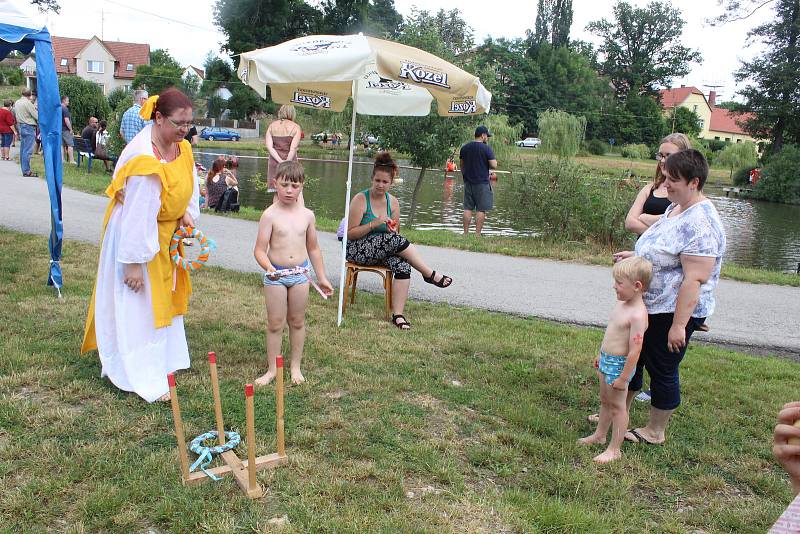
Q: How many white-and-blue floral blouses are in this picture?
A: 1